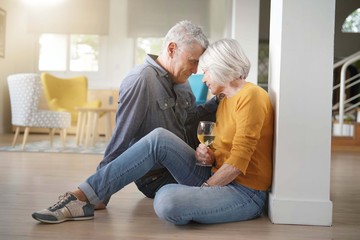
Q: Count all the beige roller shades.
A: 2